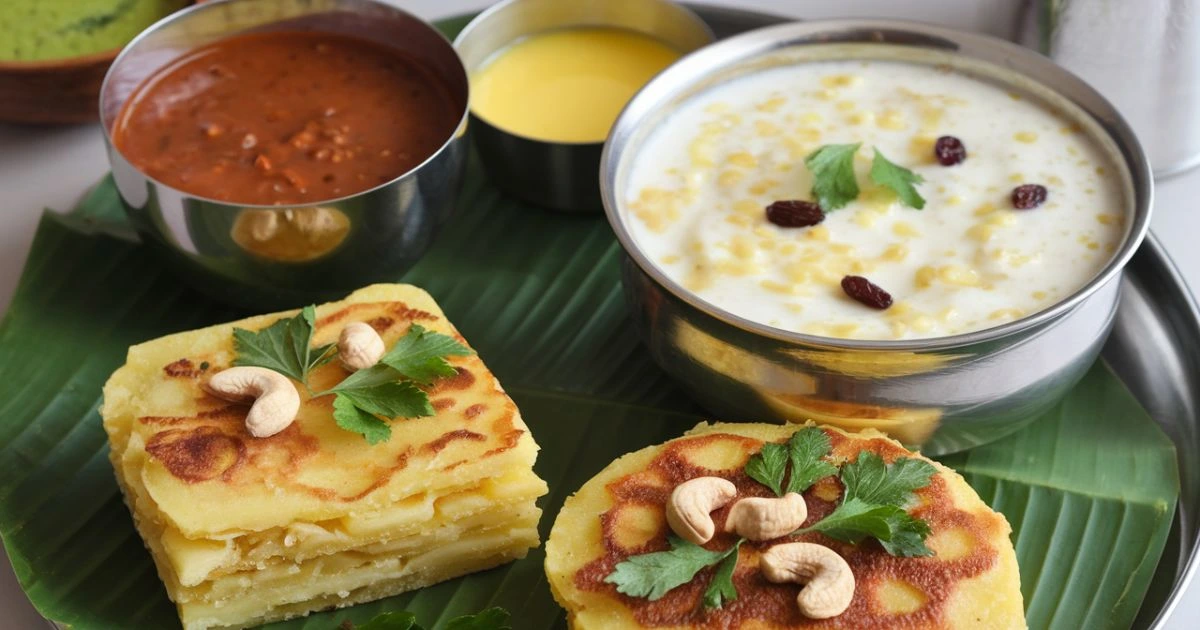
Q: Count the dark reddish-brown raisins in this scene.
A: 4